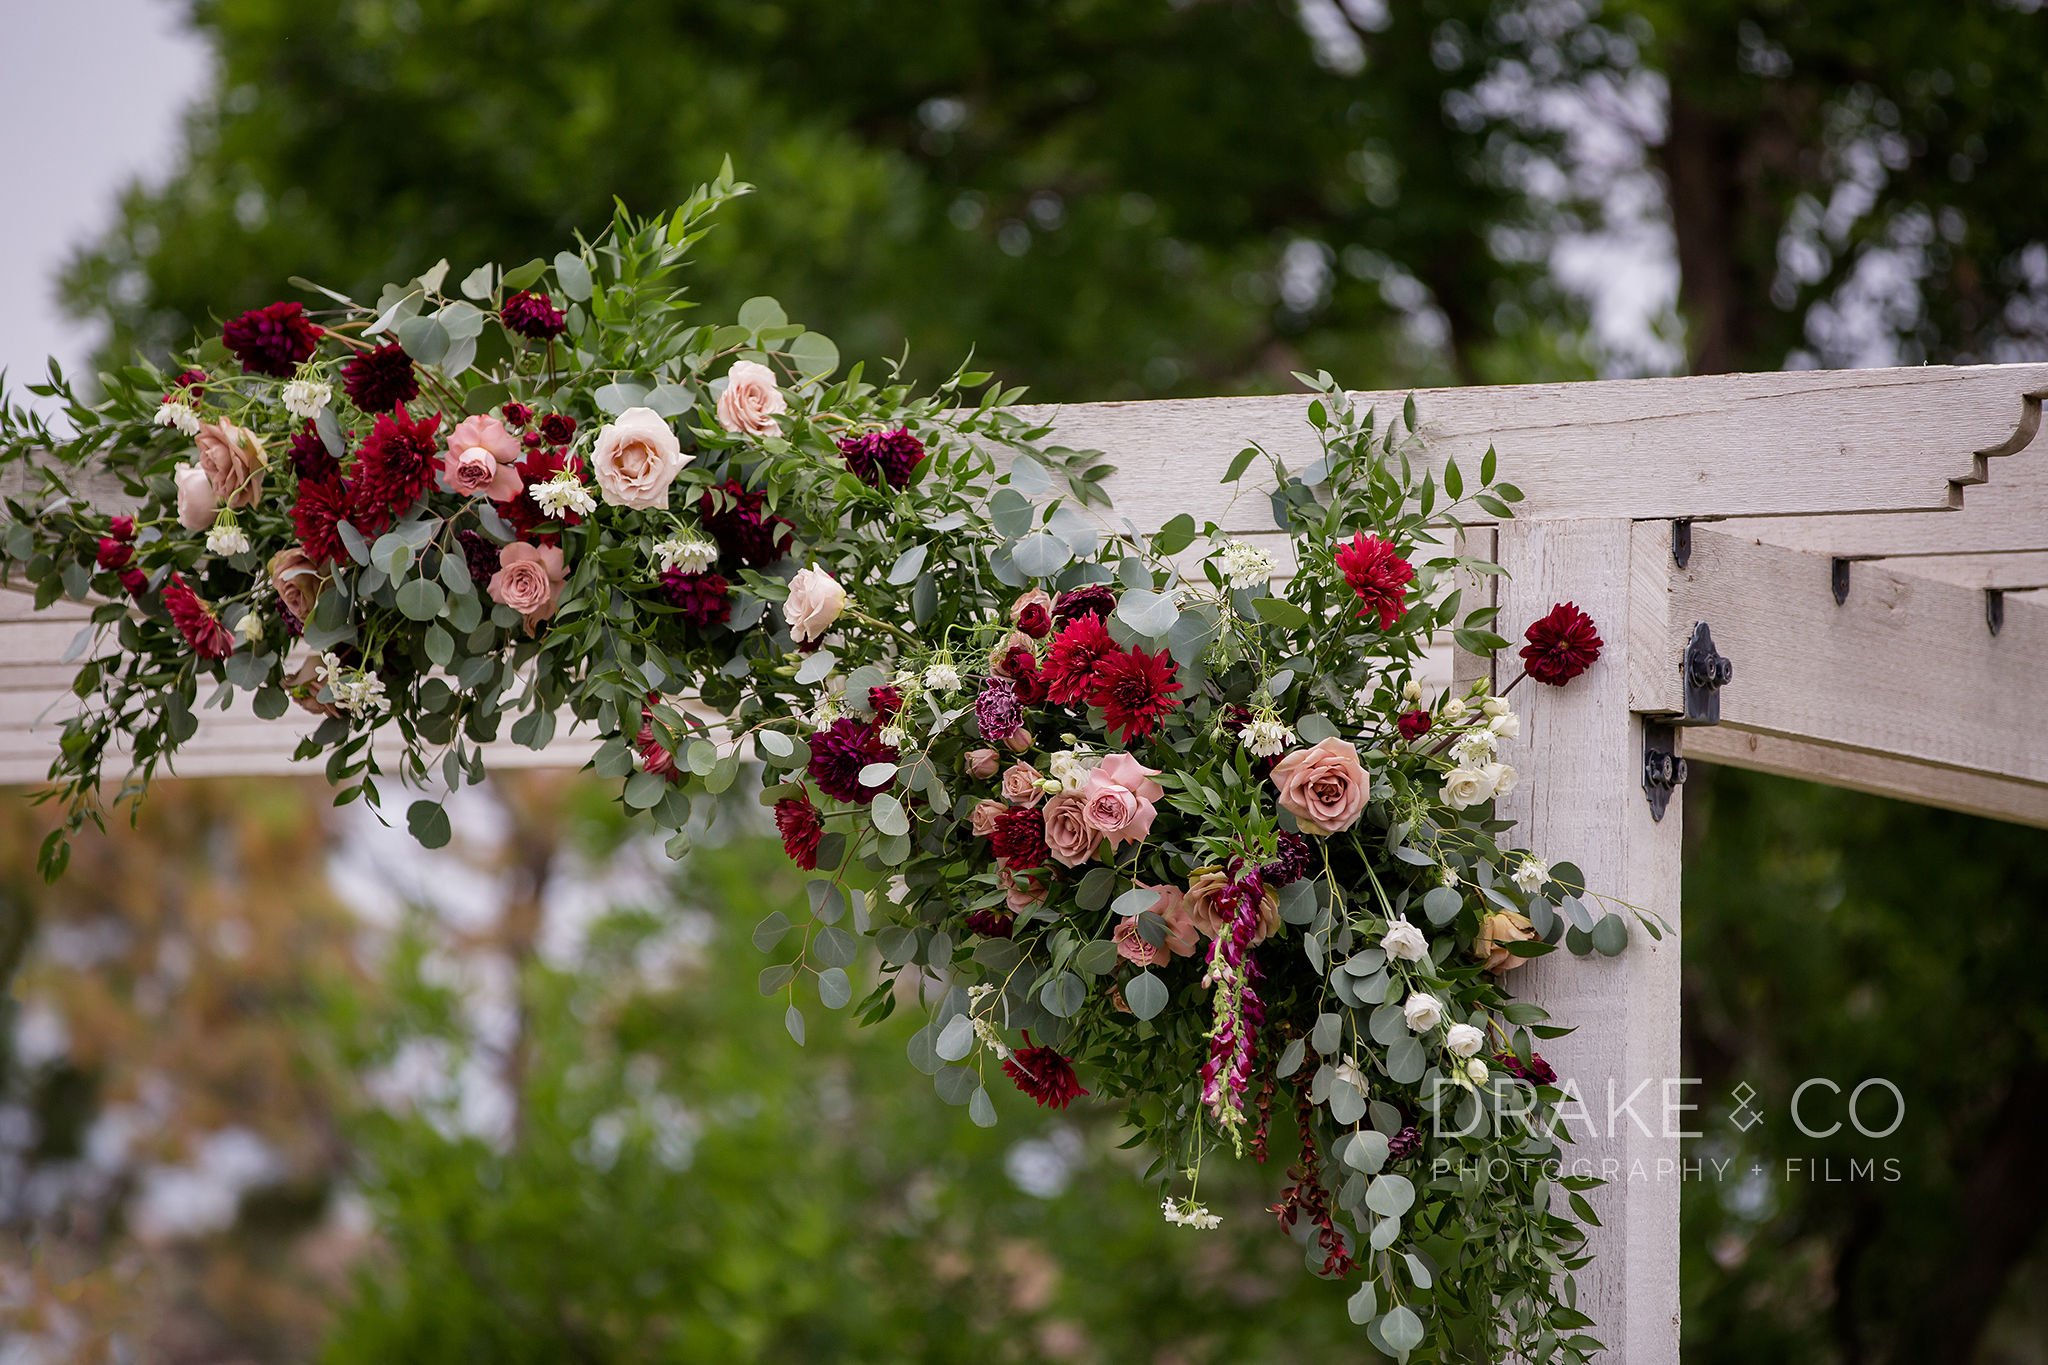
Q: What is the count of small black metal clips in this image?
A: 3